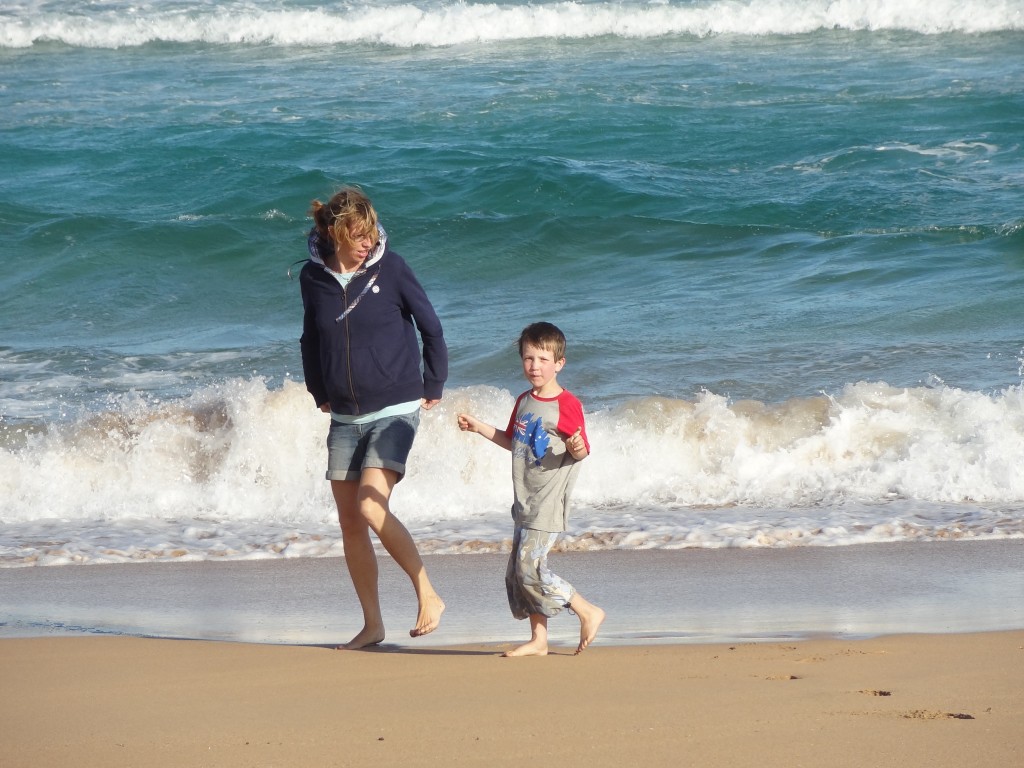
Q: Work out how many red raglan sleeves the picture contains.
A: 2